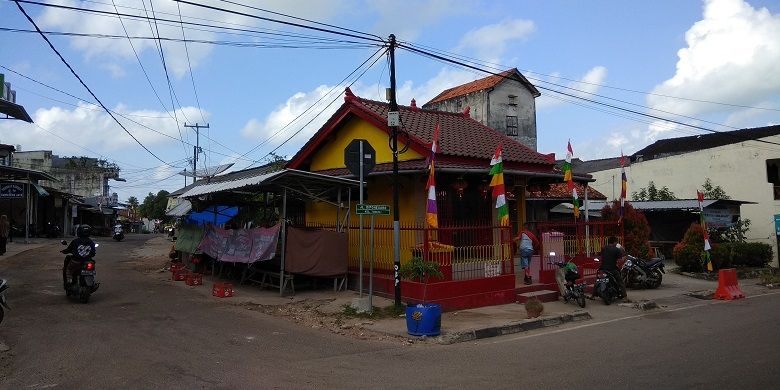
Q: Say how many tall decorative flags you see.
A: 5